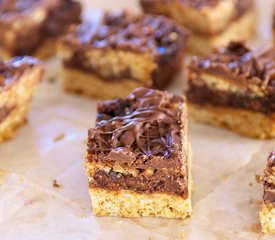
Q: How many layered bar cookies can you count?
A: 7